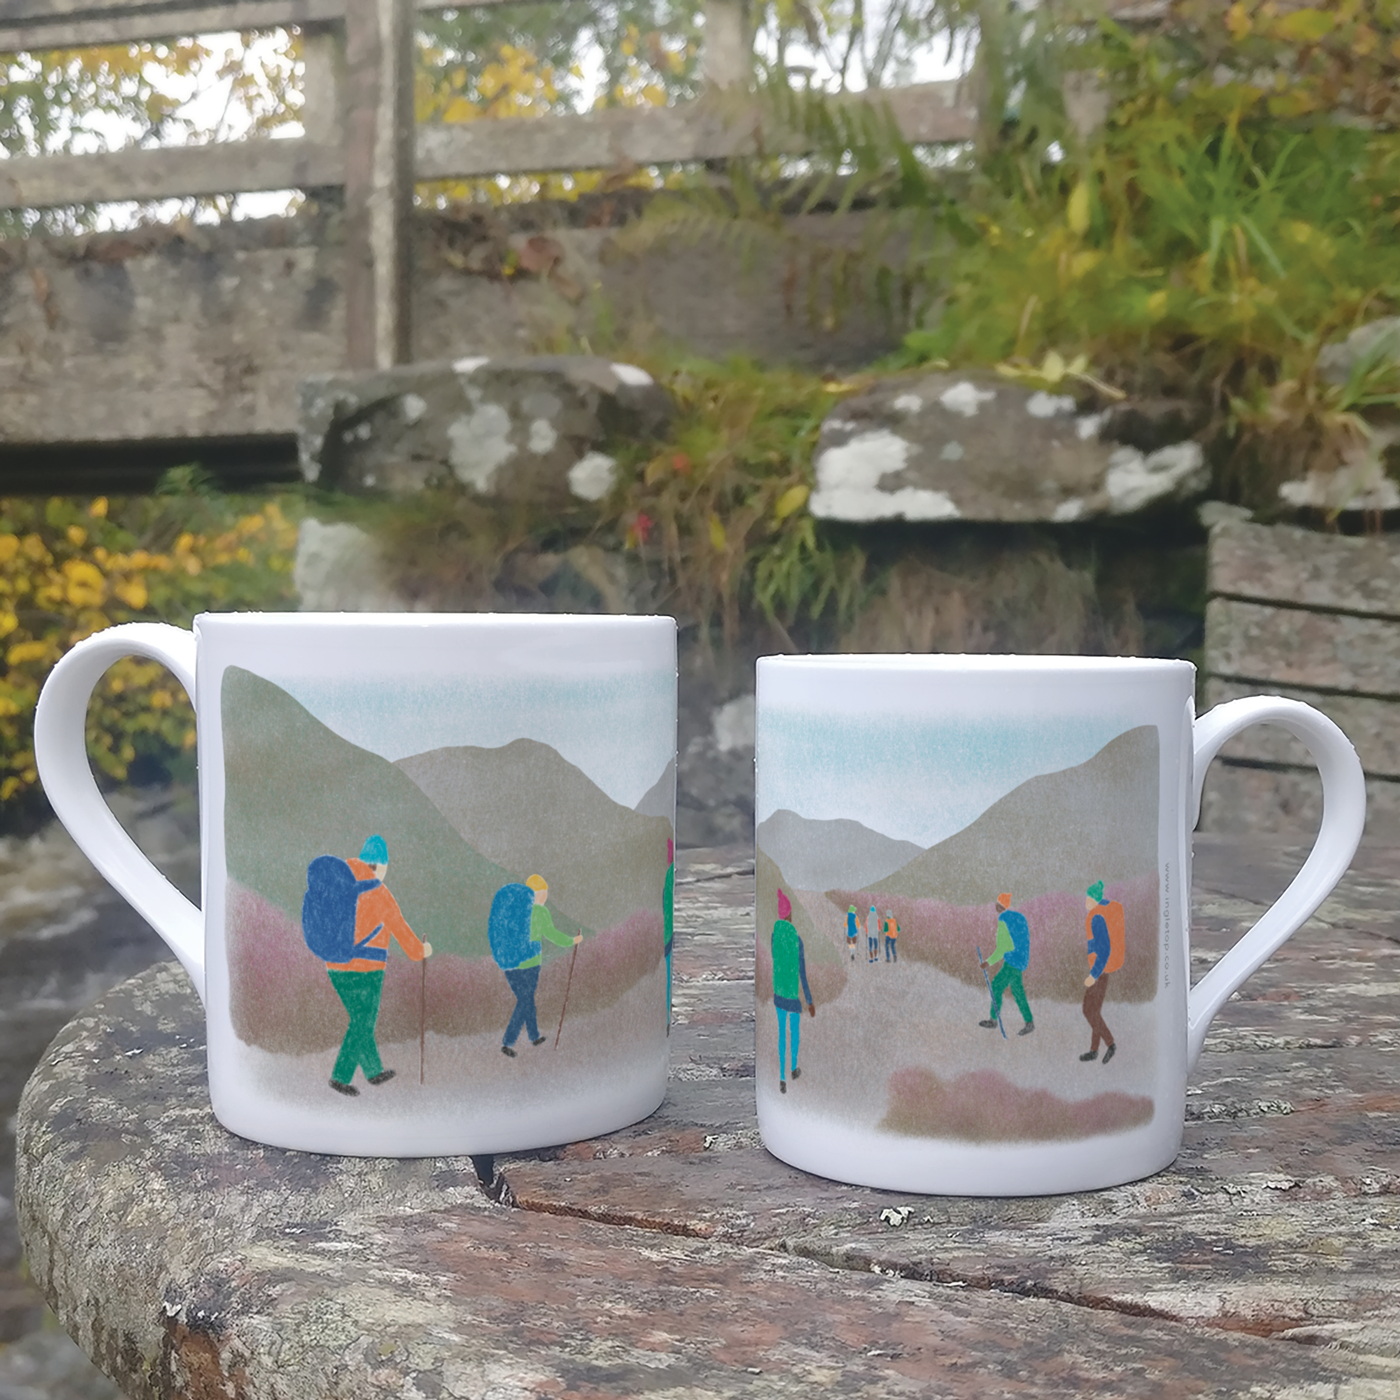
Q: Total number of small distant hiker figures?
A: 3